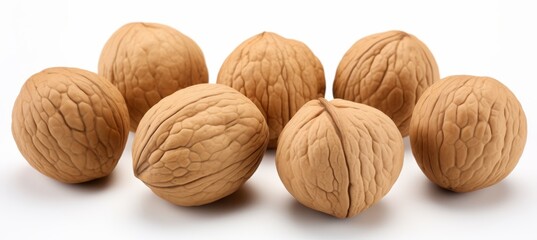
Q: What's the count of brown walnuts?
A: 7